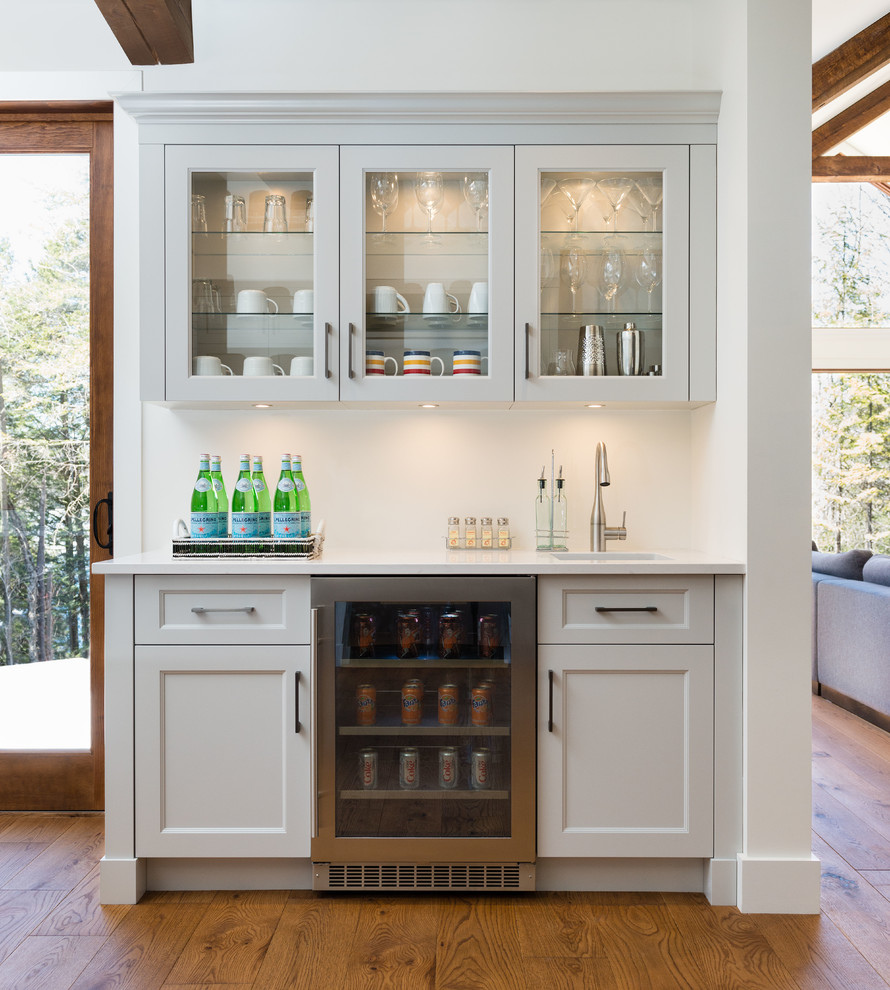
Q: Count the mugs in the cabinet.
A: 11